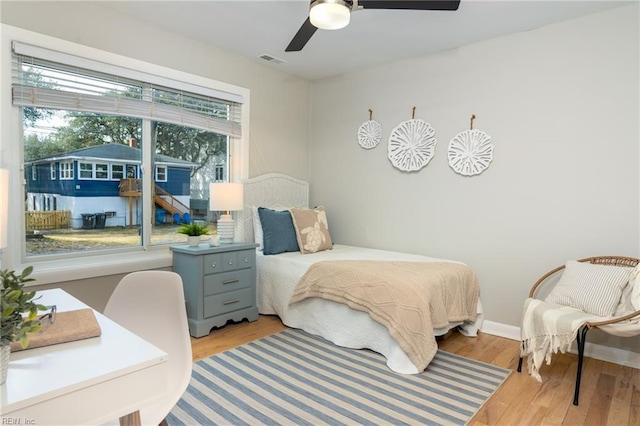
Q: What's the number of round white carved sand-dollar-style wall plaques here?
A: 3